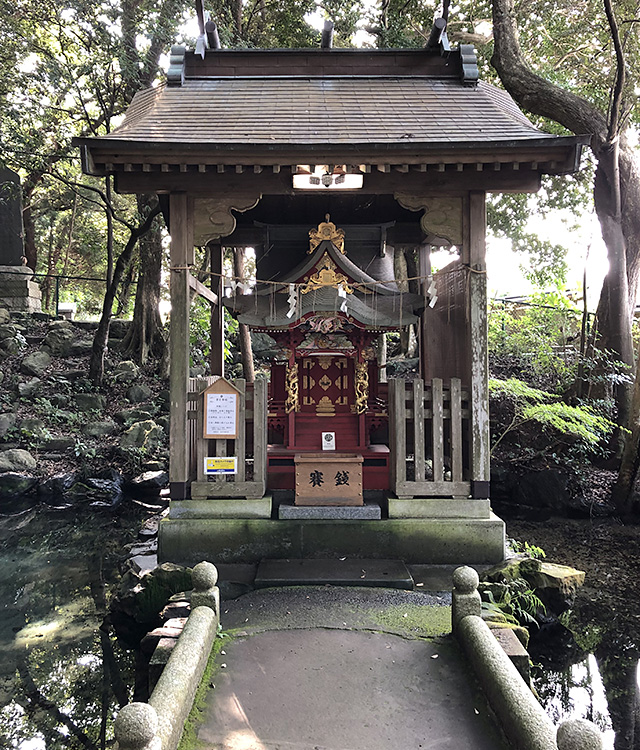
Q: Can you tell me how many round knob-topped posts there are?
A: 4